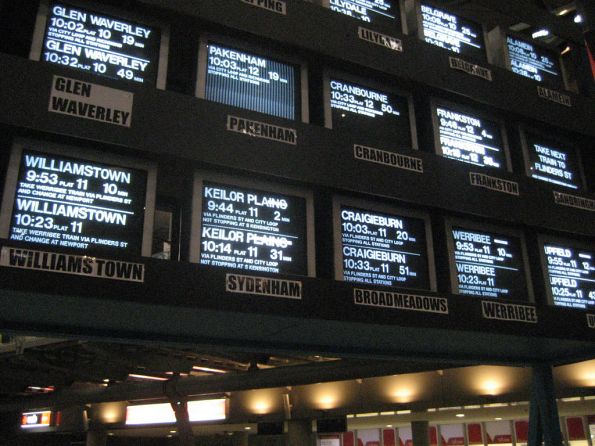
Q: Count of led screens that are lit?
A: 13